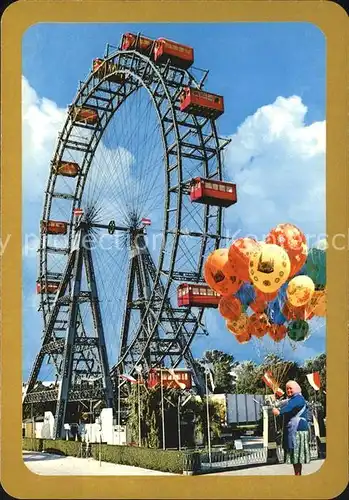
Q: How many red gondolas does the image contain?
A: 11